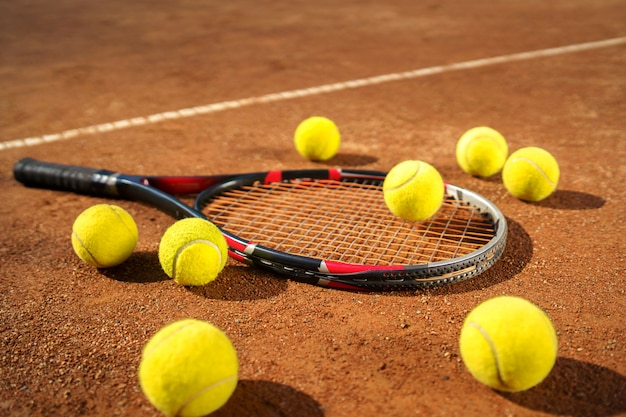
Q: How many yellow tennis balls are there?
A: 8